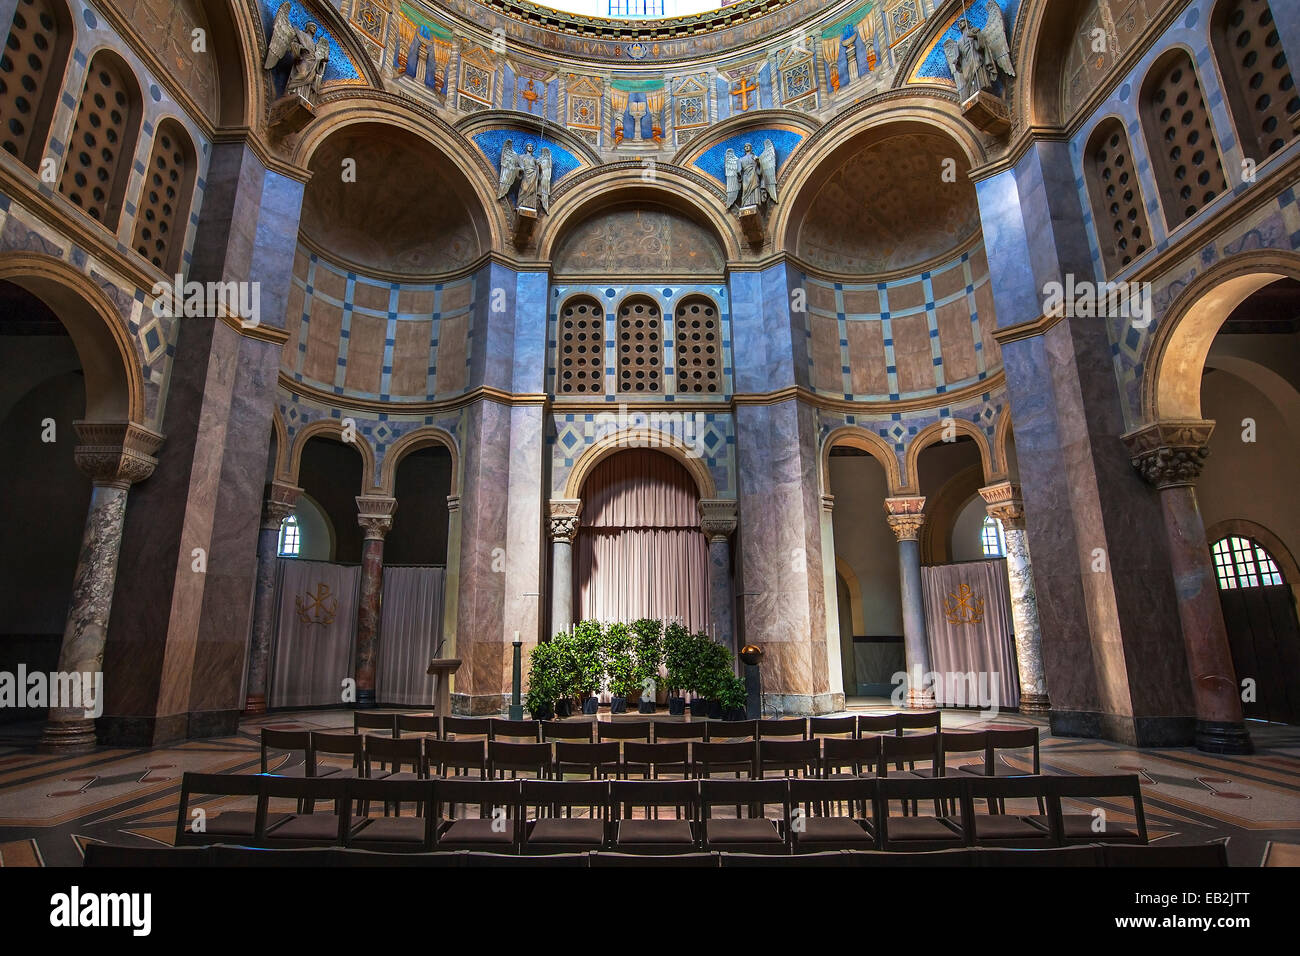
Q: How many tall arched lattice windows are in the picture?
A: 9